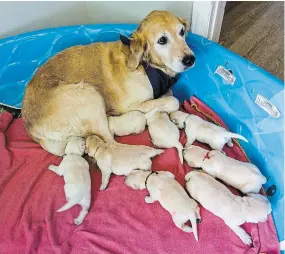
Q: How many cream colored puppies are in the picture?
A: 8